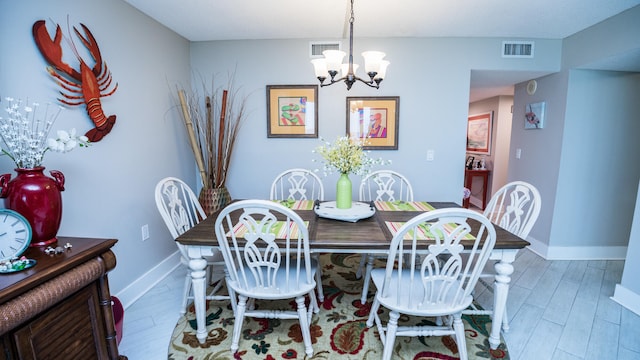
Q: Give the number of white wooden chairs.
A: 6